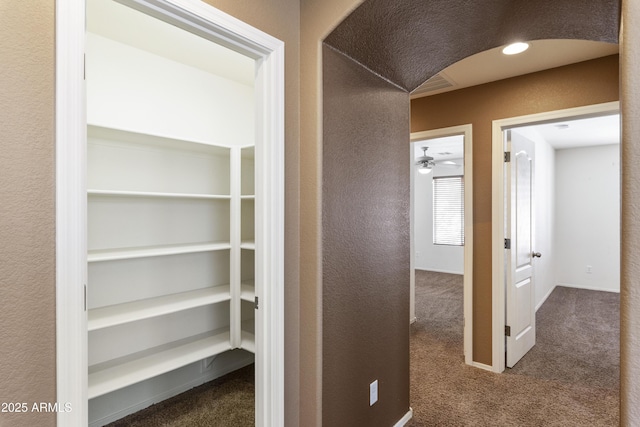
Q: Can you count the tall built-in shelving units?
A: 1